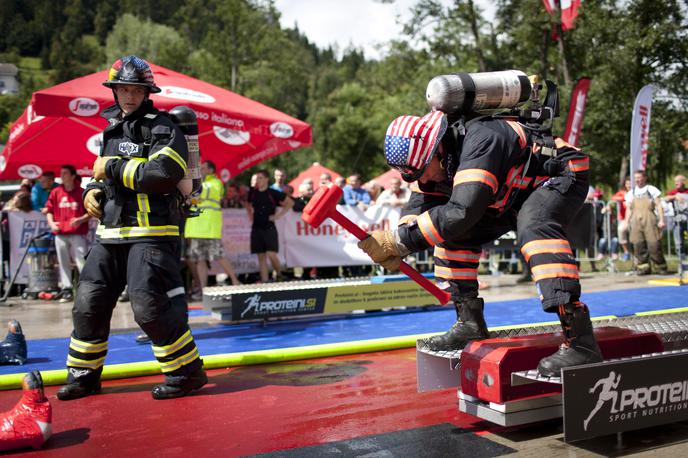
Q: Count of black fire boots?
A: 4